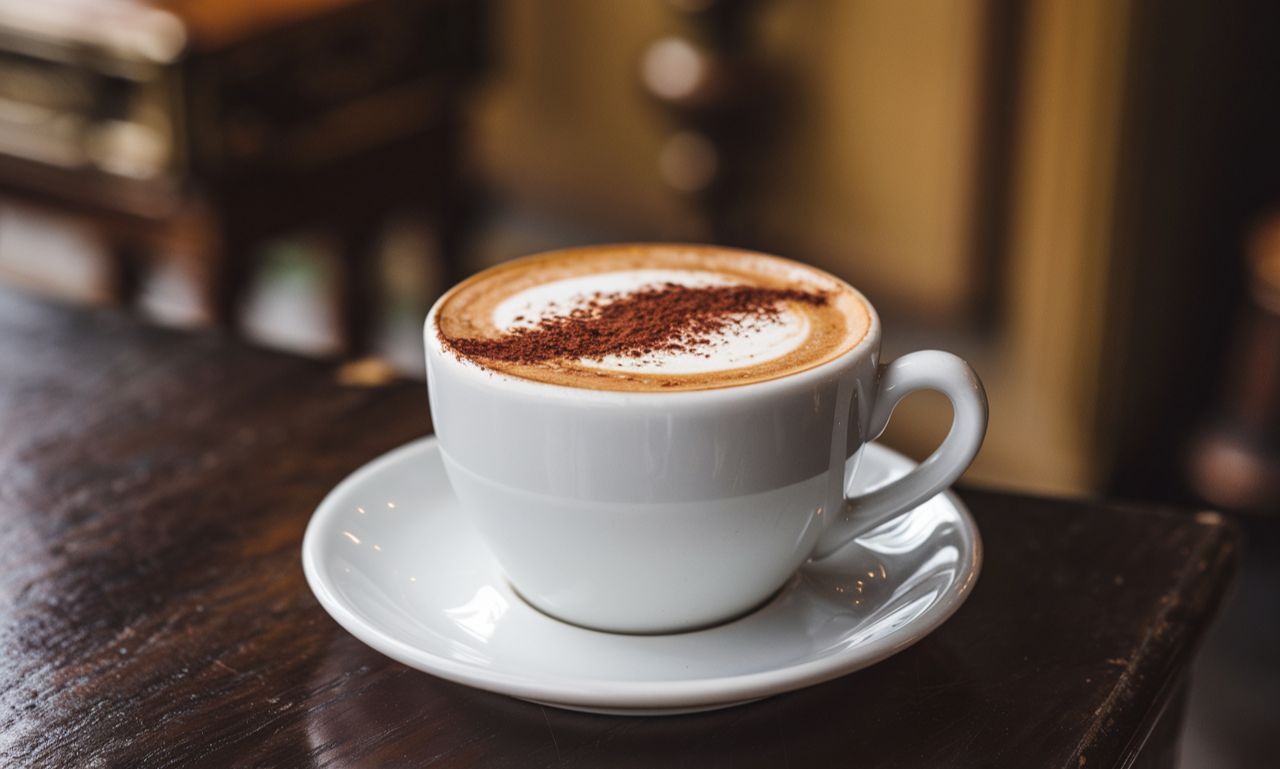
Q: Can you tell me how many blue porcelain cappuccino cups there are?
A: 0